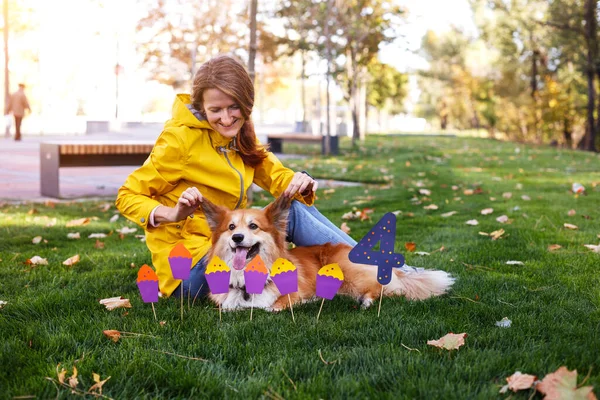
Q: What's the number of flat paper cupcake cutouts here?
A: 6